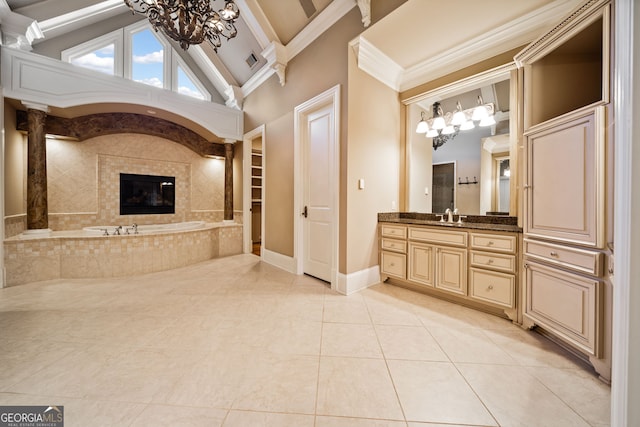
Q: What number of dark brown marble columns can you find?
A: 2